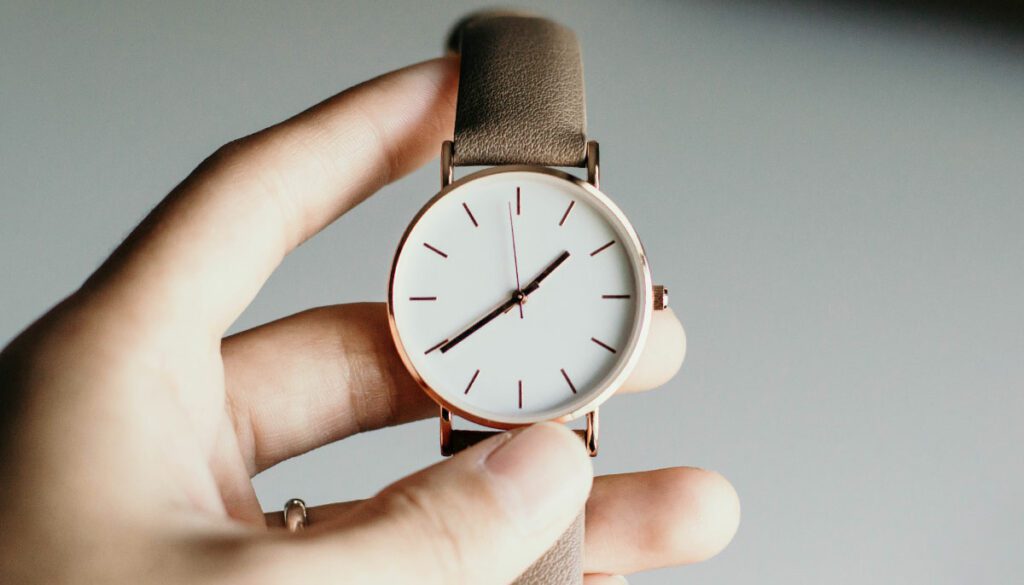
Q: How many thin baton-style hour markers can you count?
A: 12